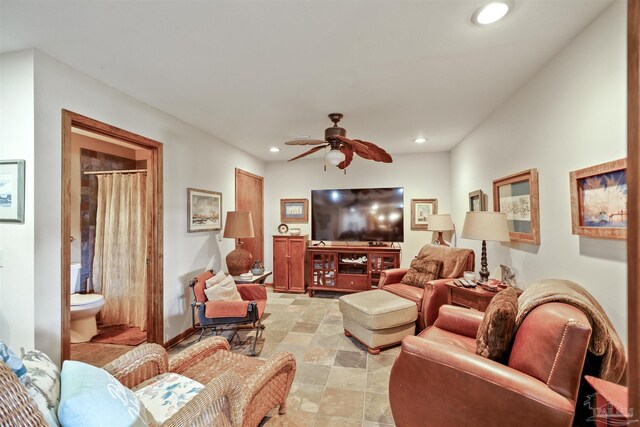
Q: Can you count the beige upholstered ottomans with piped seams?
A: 1